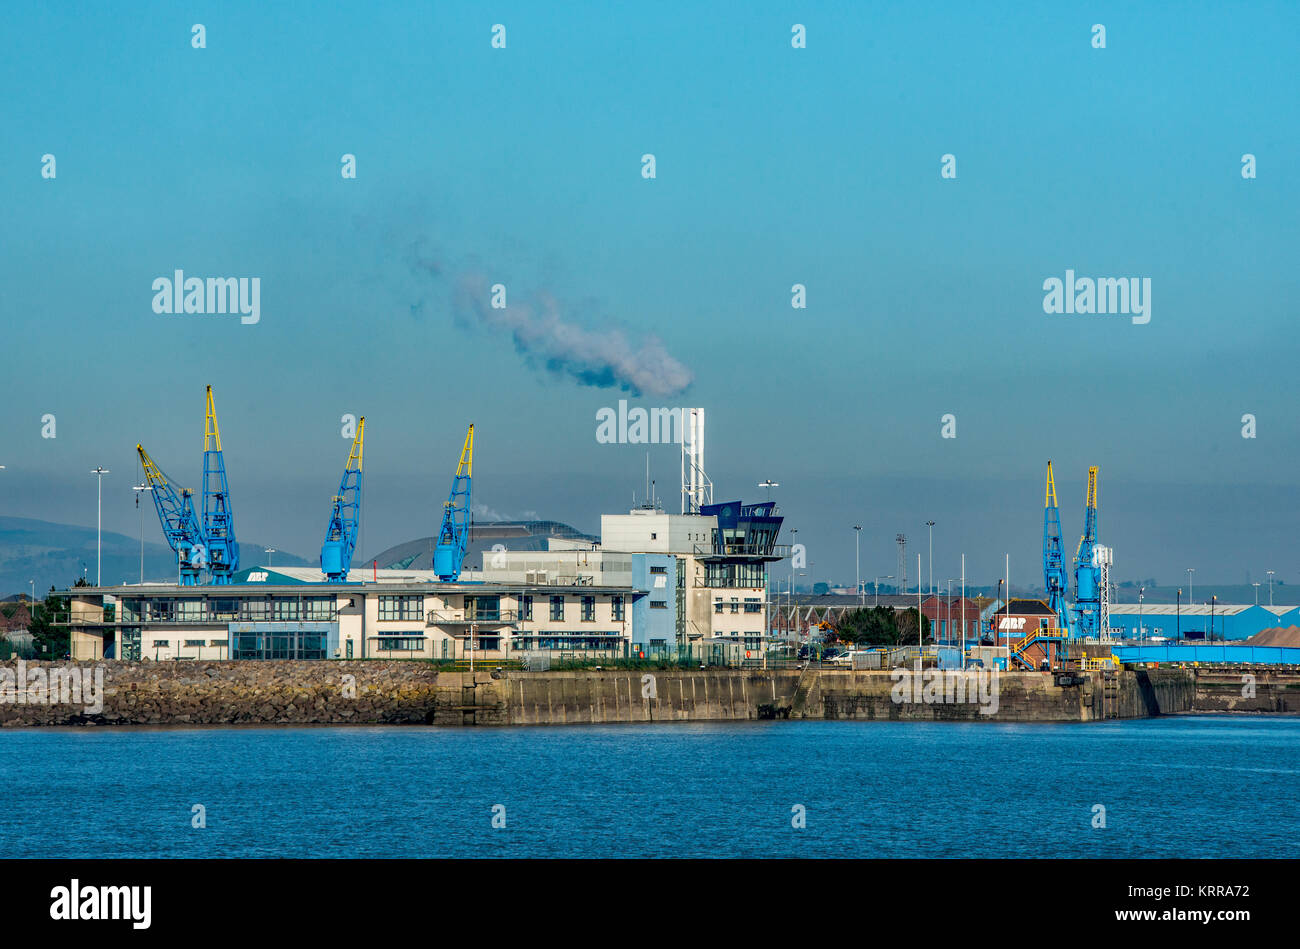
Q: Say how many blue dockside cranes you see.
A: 6